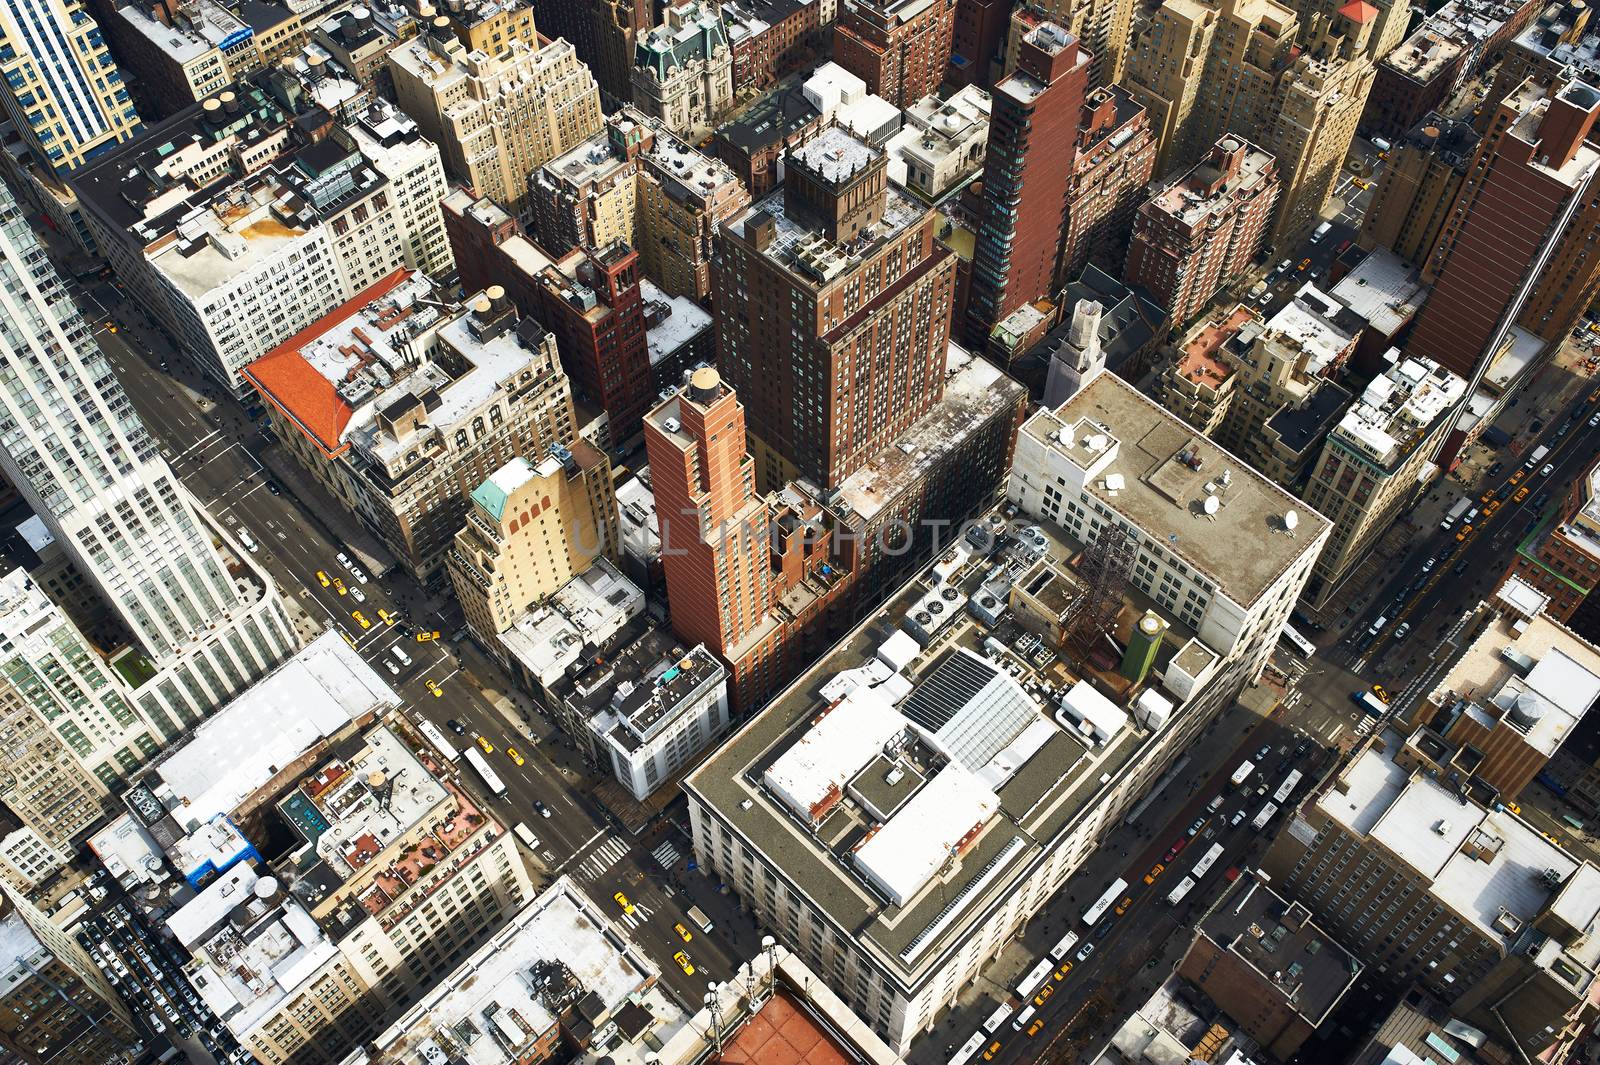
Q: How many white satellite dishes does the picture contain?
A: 5